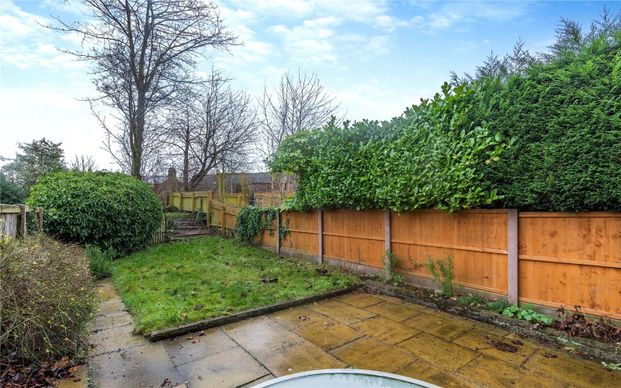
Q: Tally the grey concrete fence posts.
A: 4